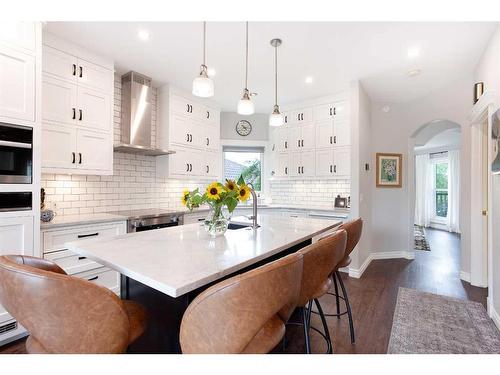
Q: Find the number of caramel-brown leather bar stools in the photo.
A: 4